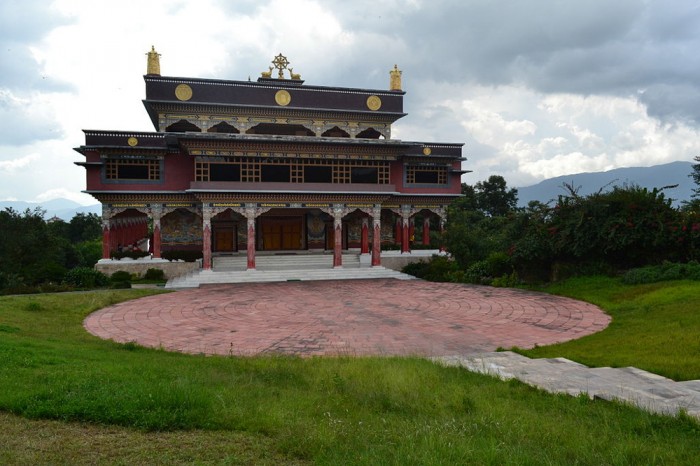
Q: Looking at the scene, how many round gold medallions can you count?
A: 5